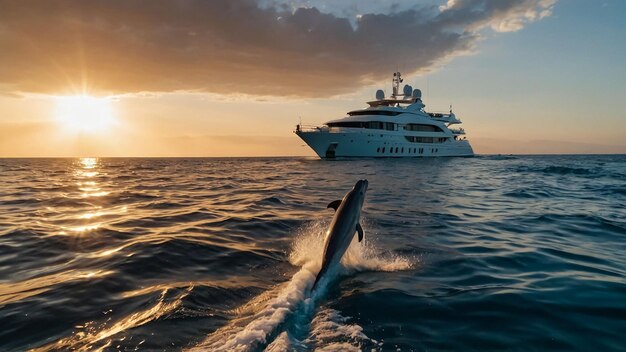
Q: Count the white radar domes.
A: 3